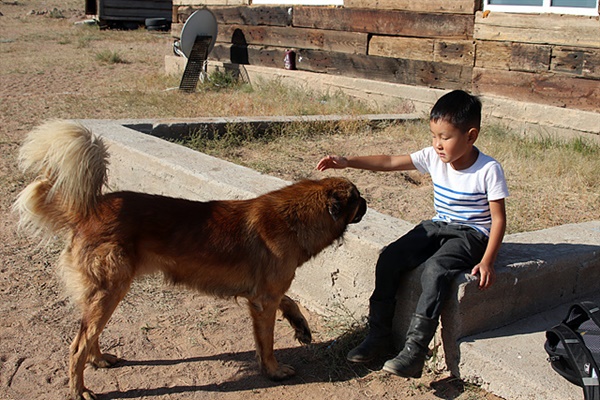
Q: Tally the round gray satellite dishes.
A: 1